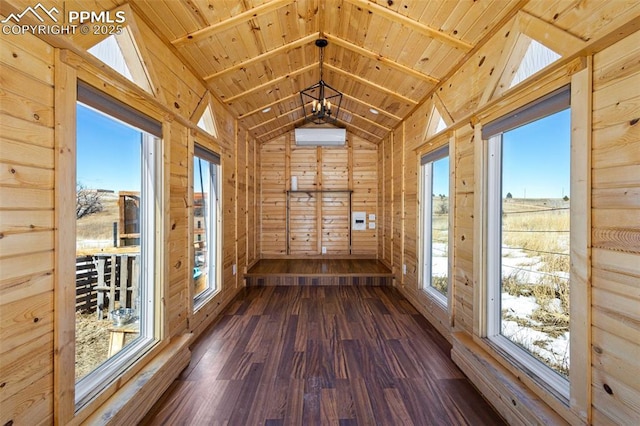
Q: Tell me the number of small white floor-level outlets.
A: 3